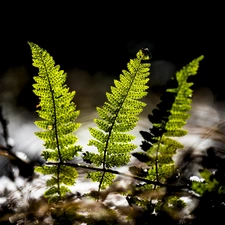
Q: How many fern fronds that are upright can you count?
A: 3